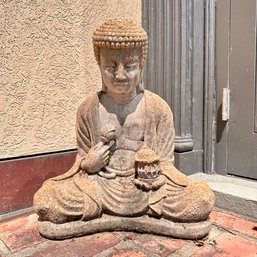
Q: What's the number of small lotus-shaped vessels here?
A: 1